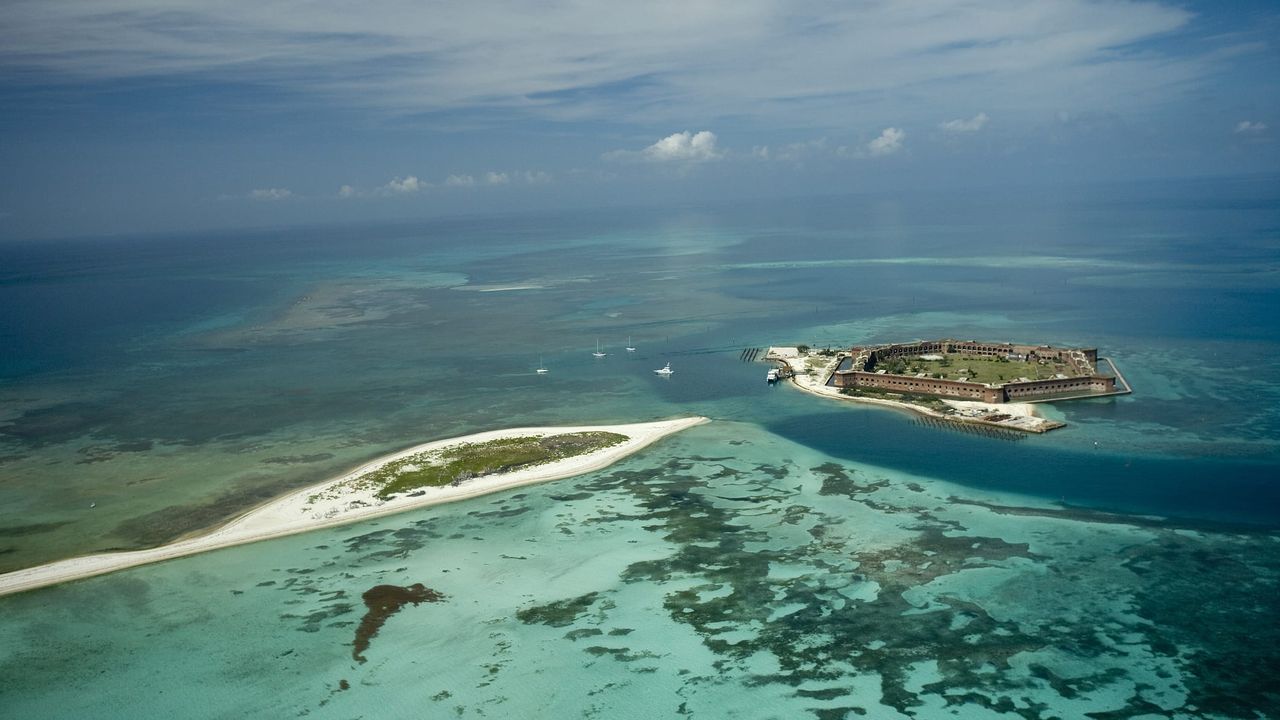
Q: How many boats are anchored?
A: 4